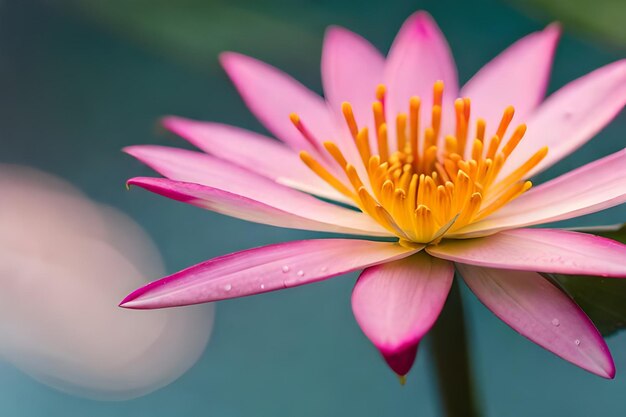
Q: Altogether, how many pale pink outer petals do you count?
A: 13